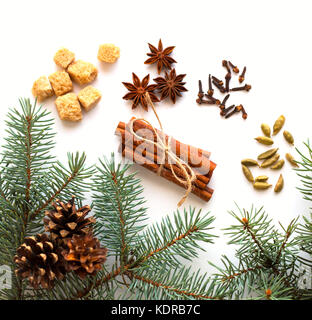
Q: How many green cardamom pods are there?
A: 13